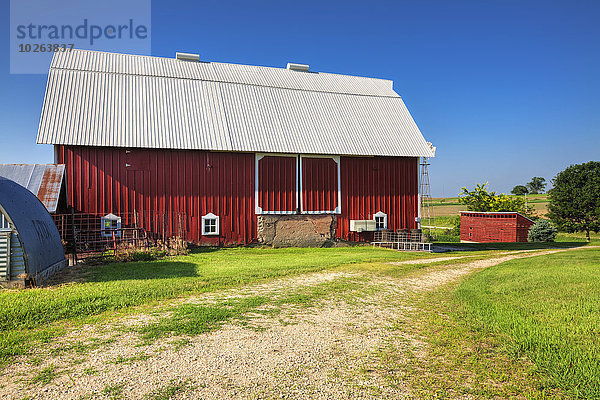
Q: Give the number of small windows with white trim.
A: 3